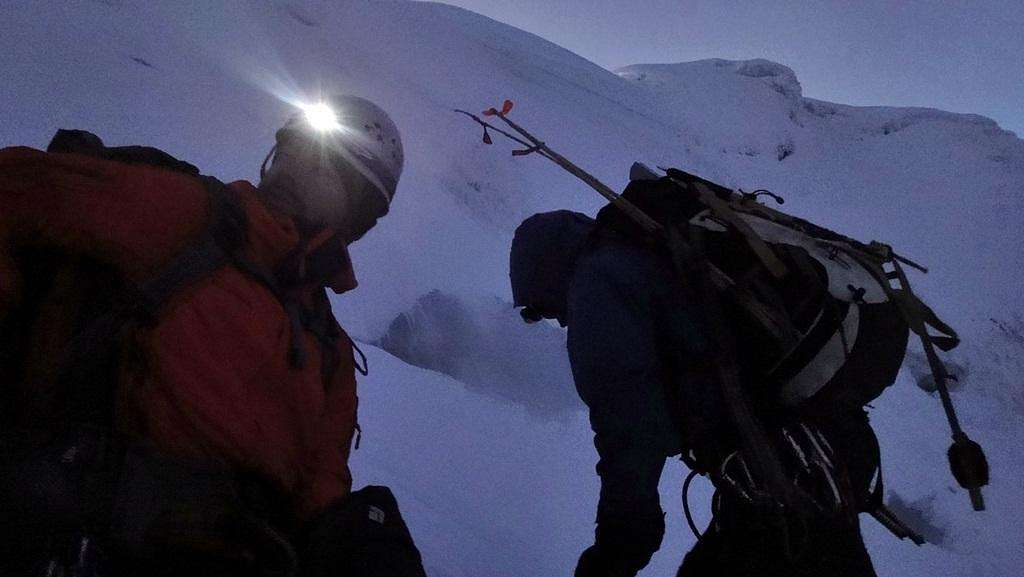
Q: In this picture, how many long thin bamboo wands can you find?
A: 2